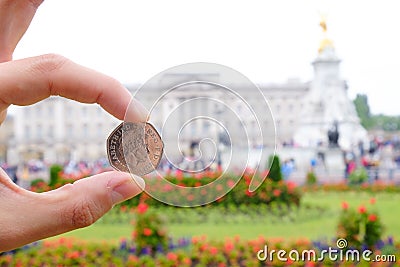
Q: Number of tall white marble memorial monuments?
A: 1